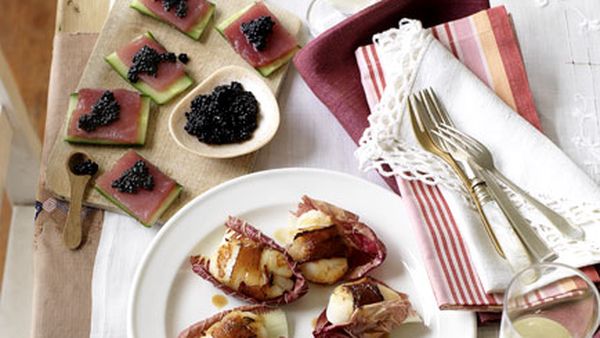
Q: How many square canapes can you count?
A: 5